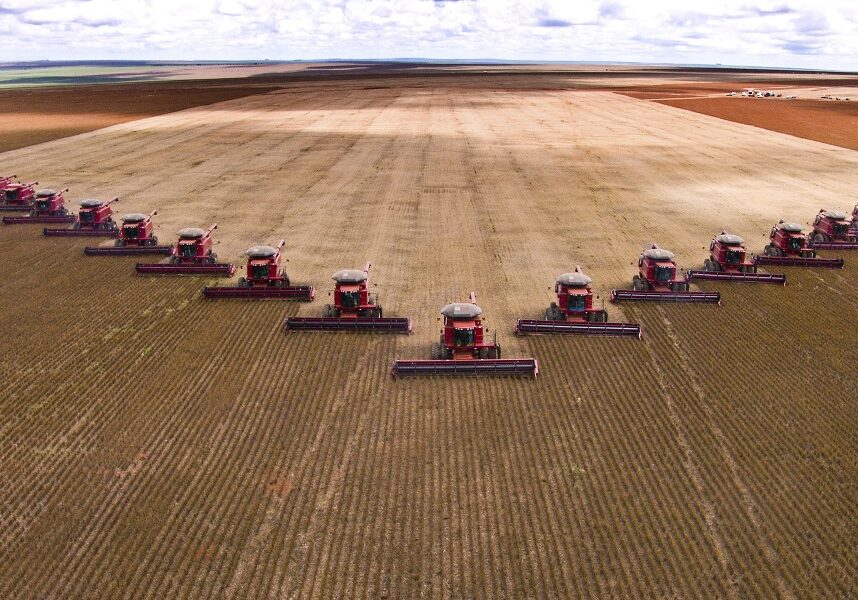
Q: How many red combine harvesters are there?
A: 15